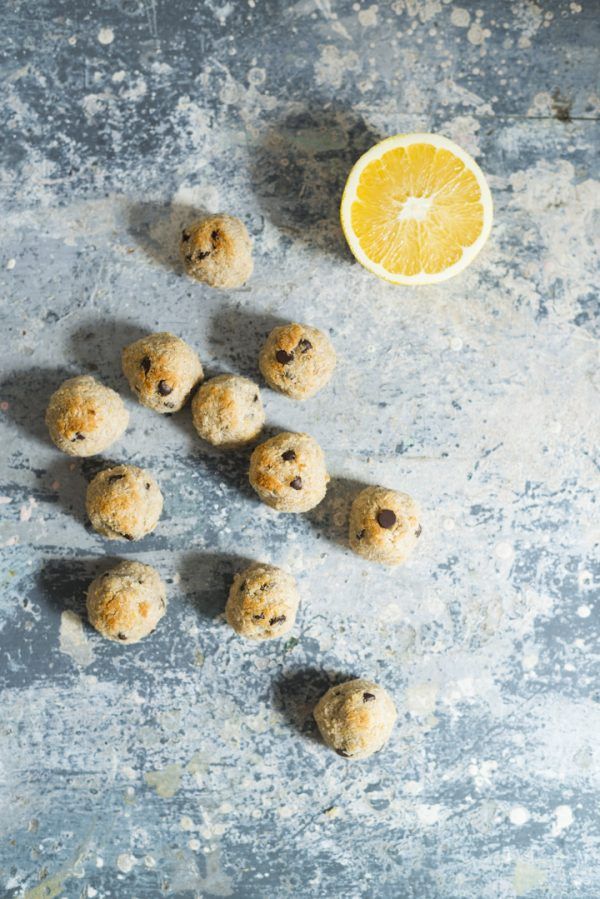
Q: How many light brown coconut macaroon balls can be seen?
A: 11